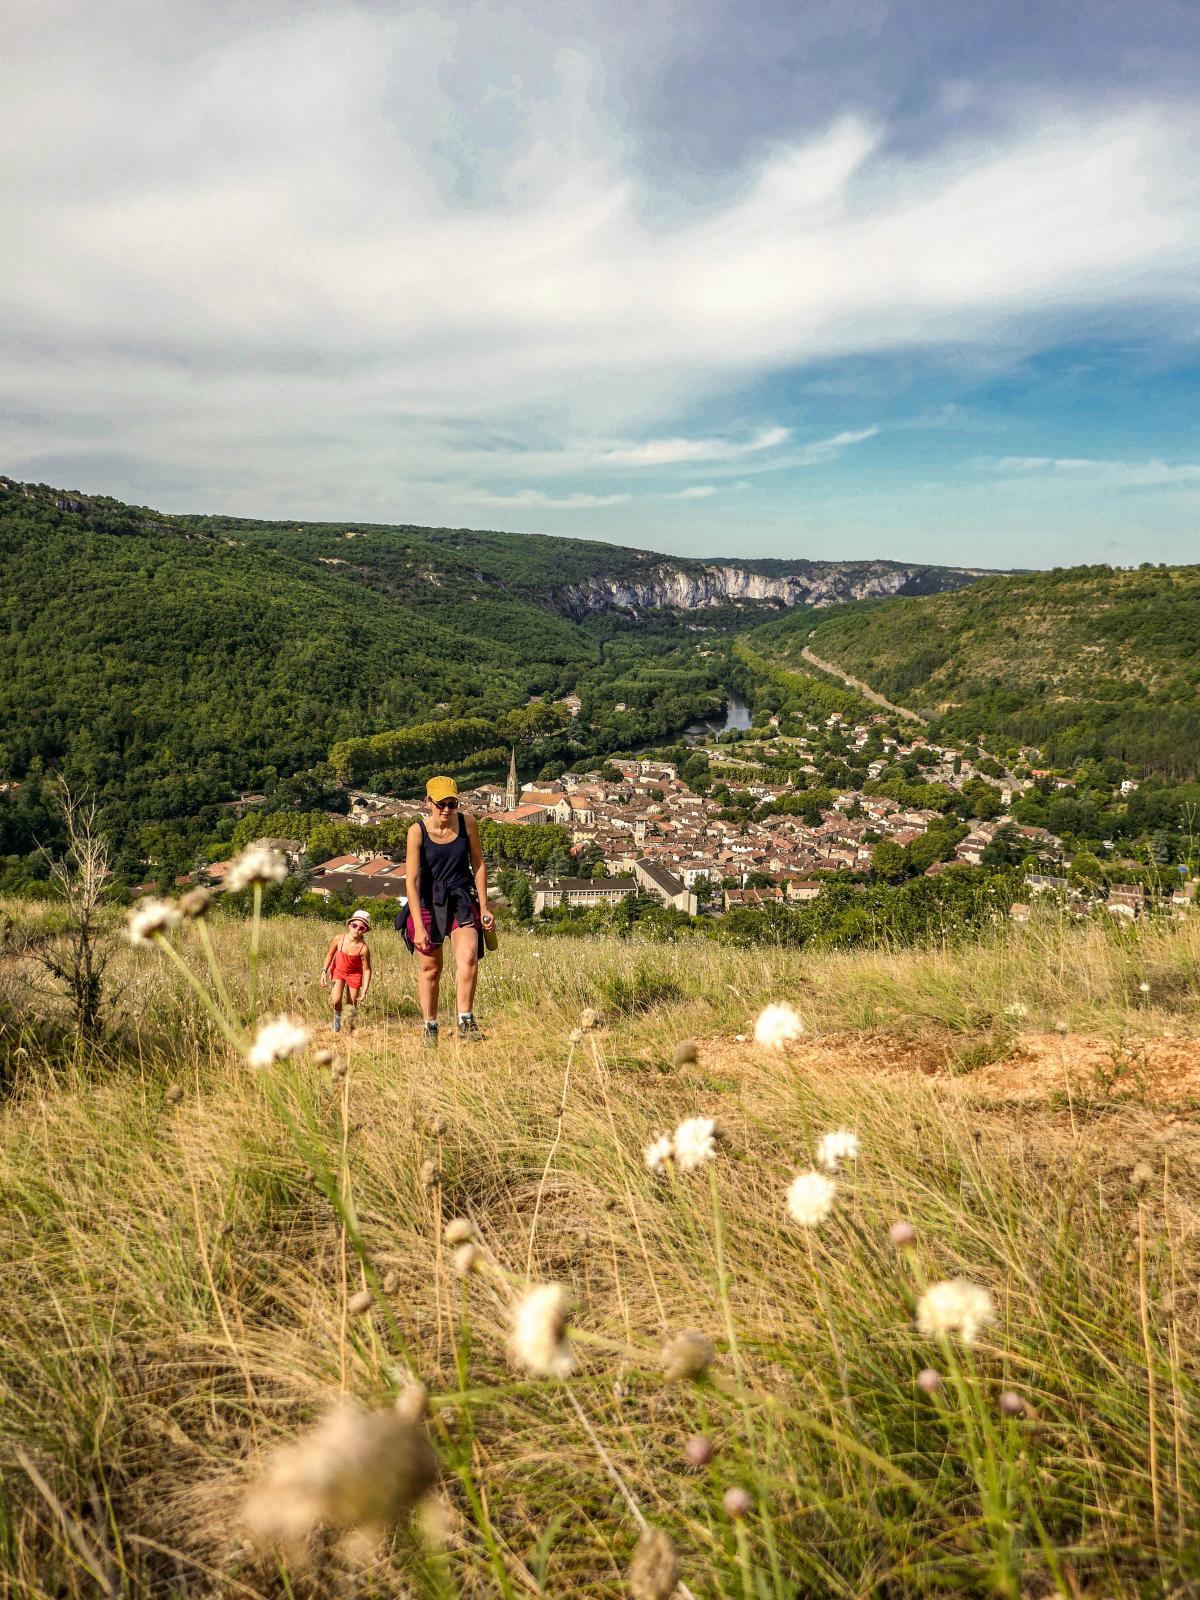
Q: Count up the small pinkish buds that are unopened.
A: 5